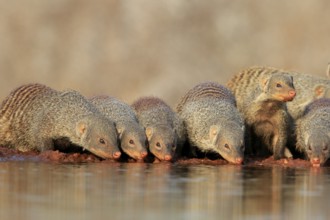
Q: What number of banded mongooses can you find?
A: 7